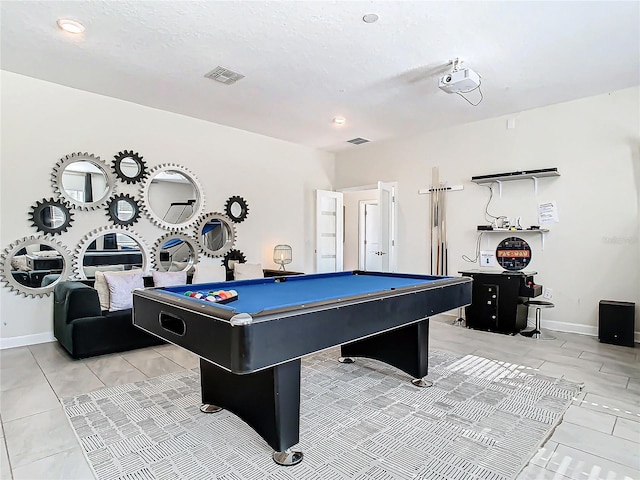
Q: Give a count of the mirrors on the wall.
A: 11